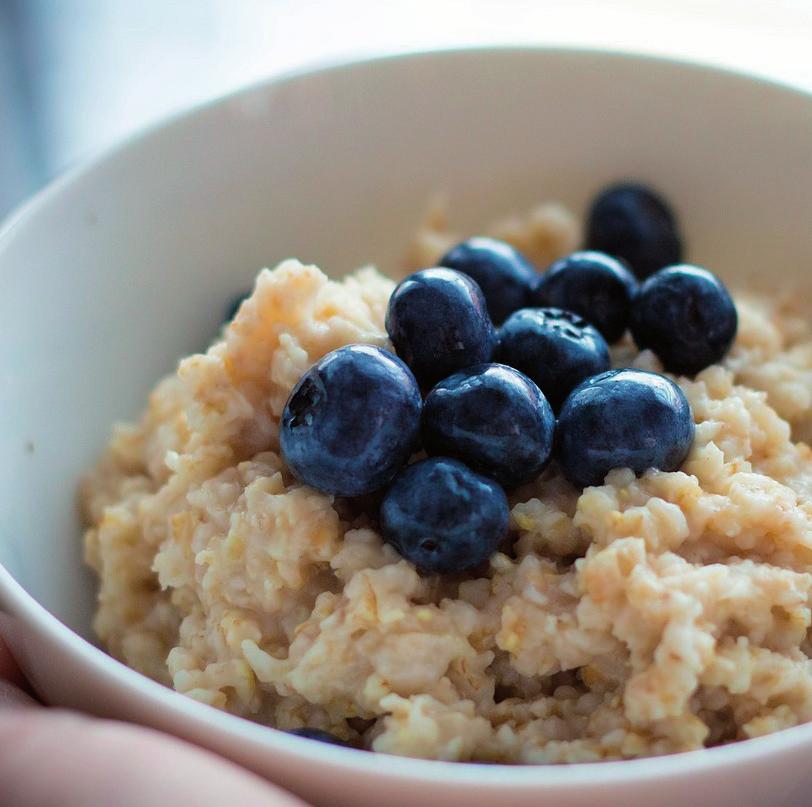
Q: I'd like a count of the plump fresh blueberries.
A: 10